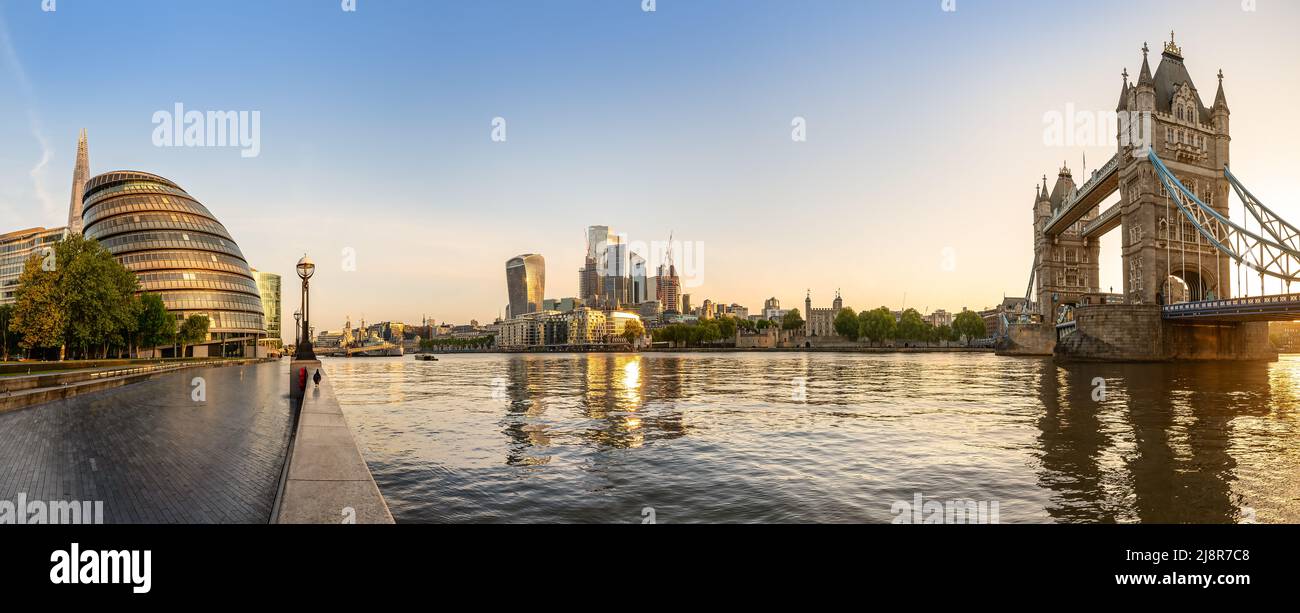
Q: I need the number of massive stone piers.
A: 2